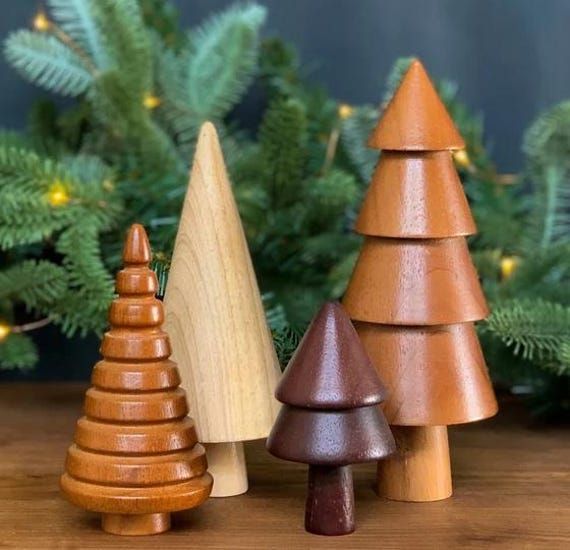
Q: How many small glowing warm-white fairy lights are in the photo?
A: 7